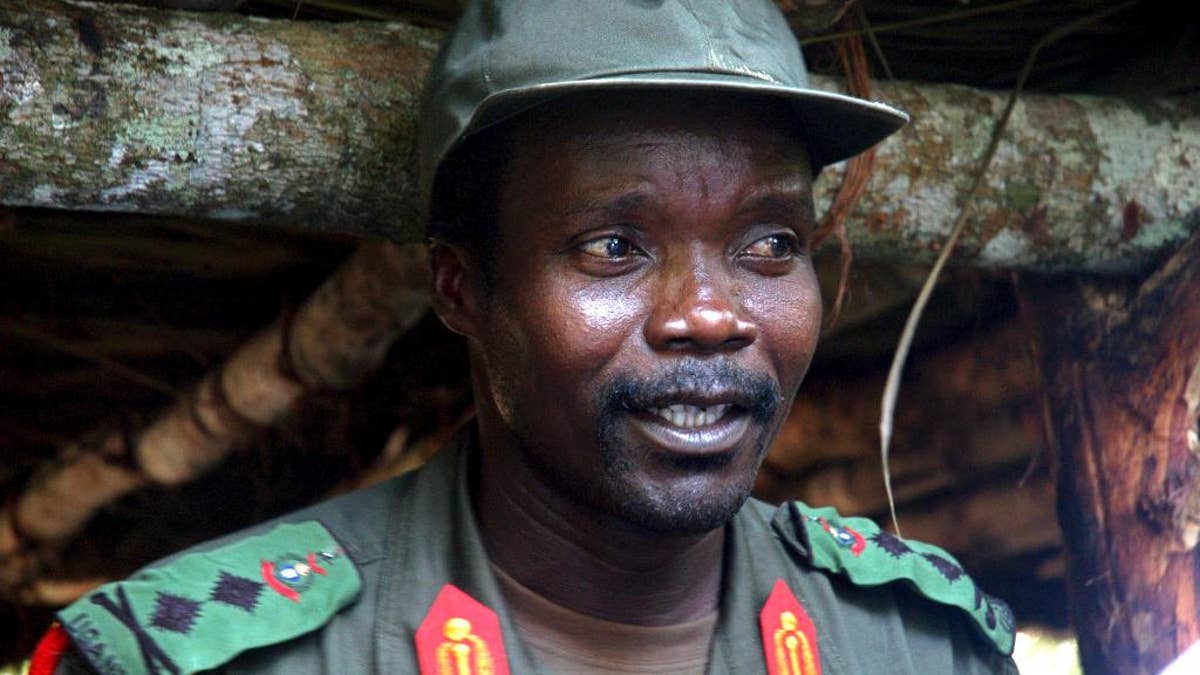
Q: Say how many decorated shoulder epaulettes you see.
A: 2